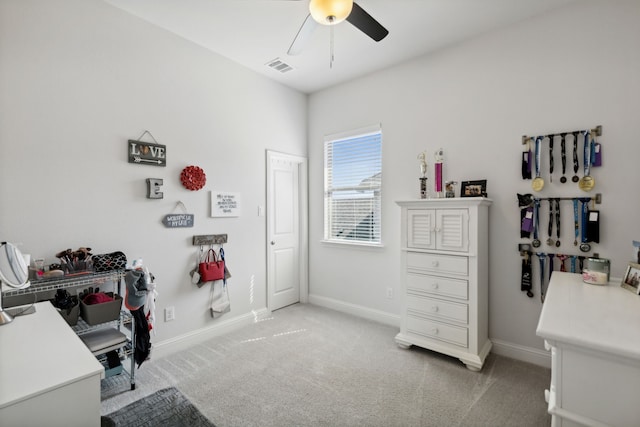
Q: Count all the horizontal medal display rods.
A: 3